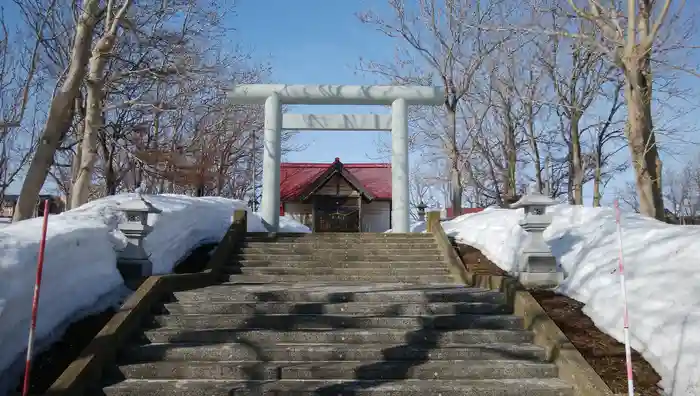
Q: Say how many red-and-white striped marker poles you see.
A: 2